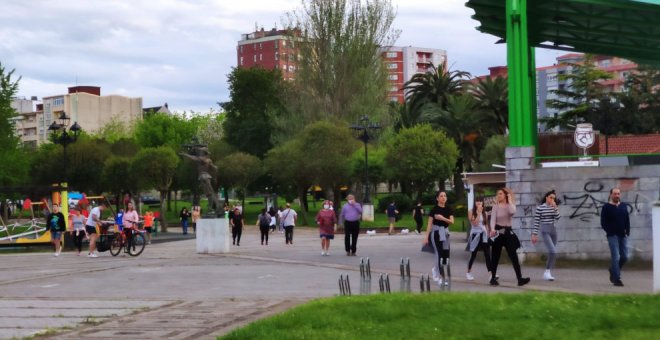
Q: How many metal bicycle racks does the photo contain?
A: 6